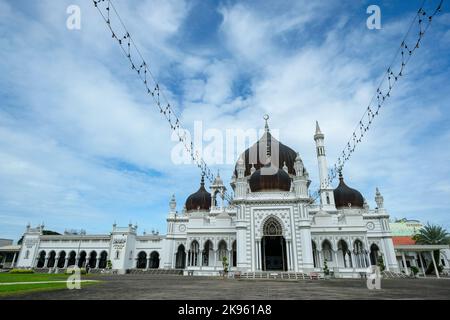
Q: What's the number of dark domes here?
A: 4